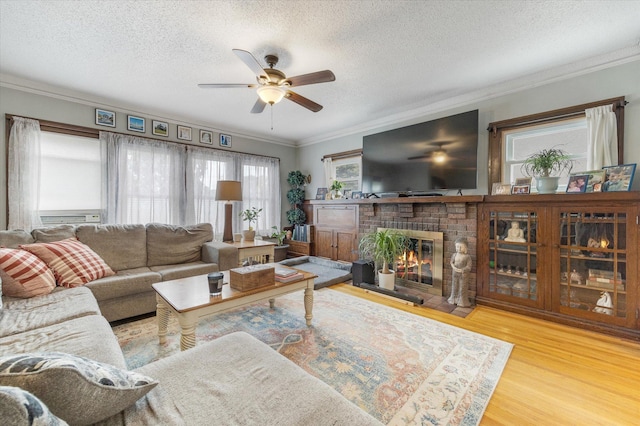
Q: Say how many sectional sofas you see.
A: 1